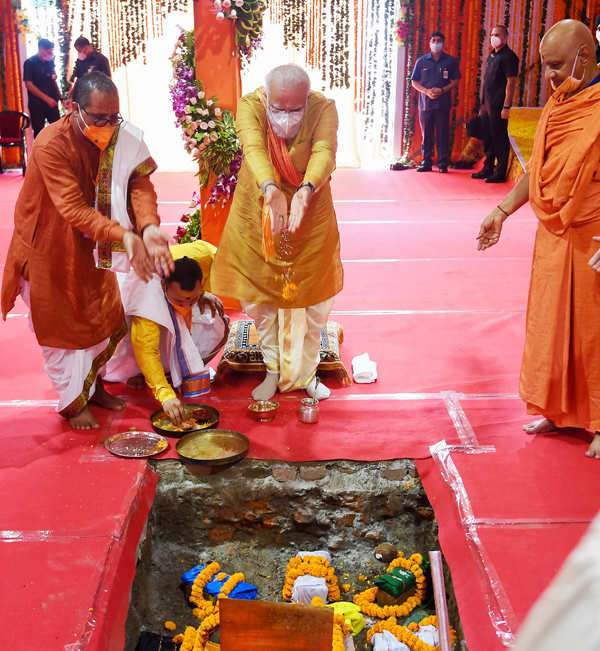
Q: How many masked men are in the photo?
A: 8